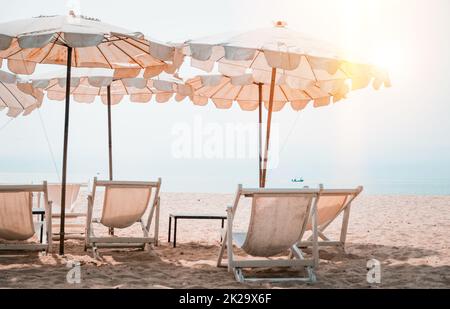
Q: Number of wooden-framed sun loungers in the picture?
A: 5